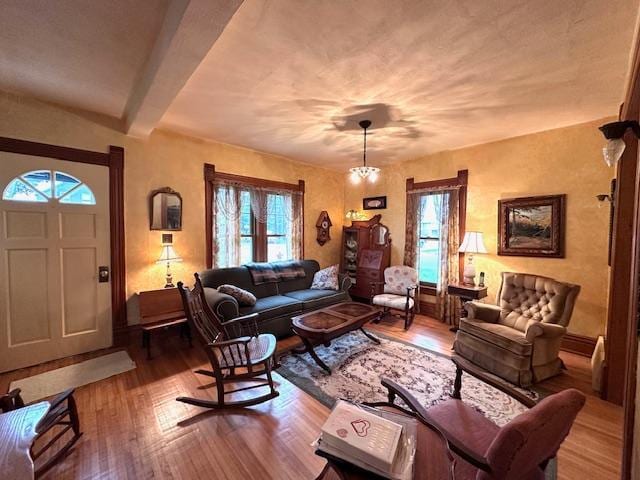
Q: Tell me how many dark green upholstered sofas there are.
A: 1